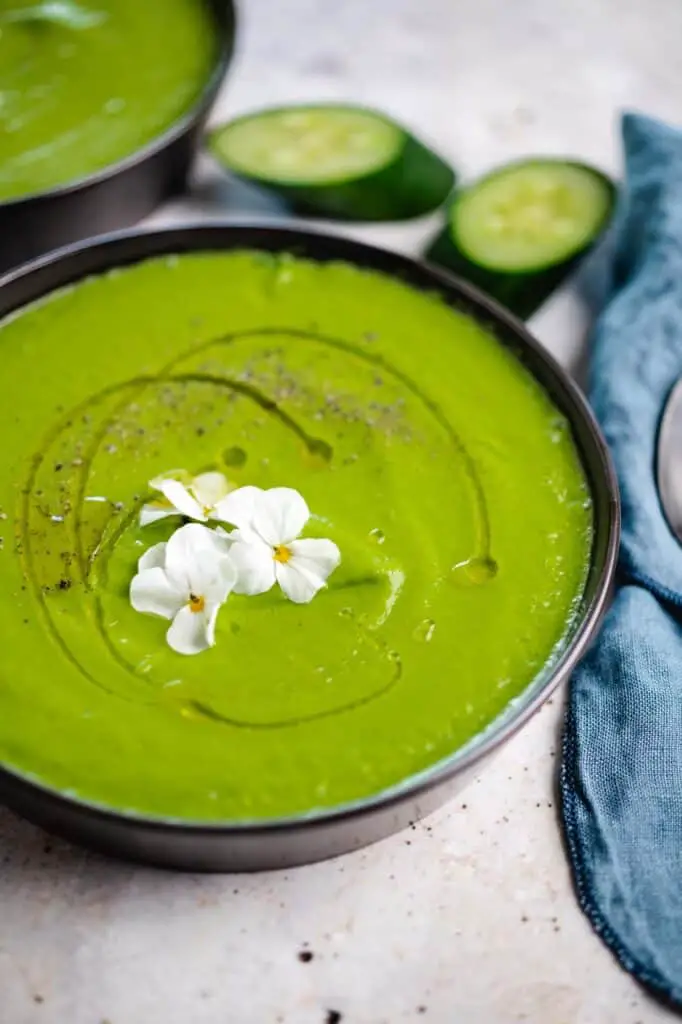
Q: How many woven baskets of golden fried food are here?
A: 0